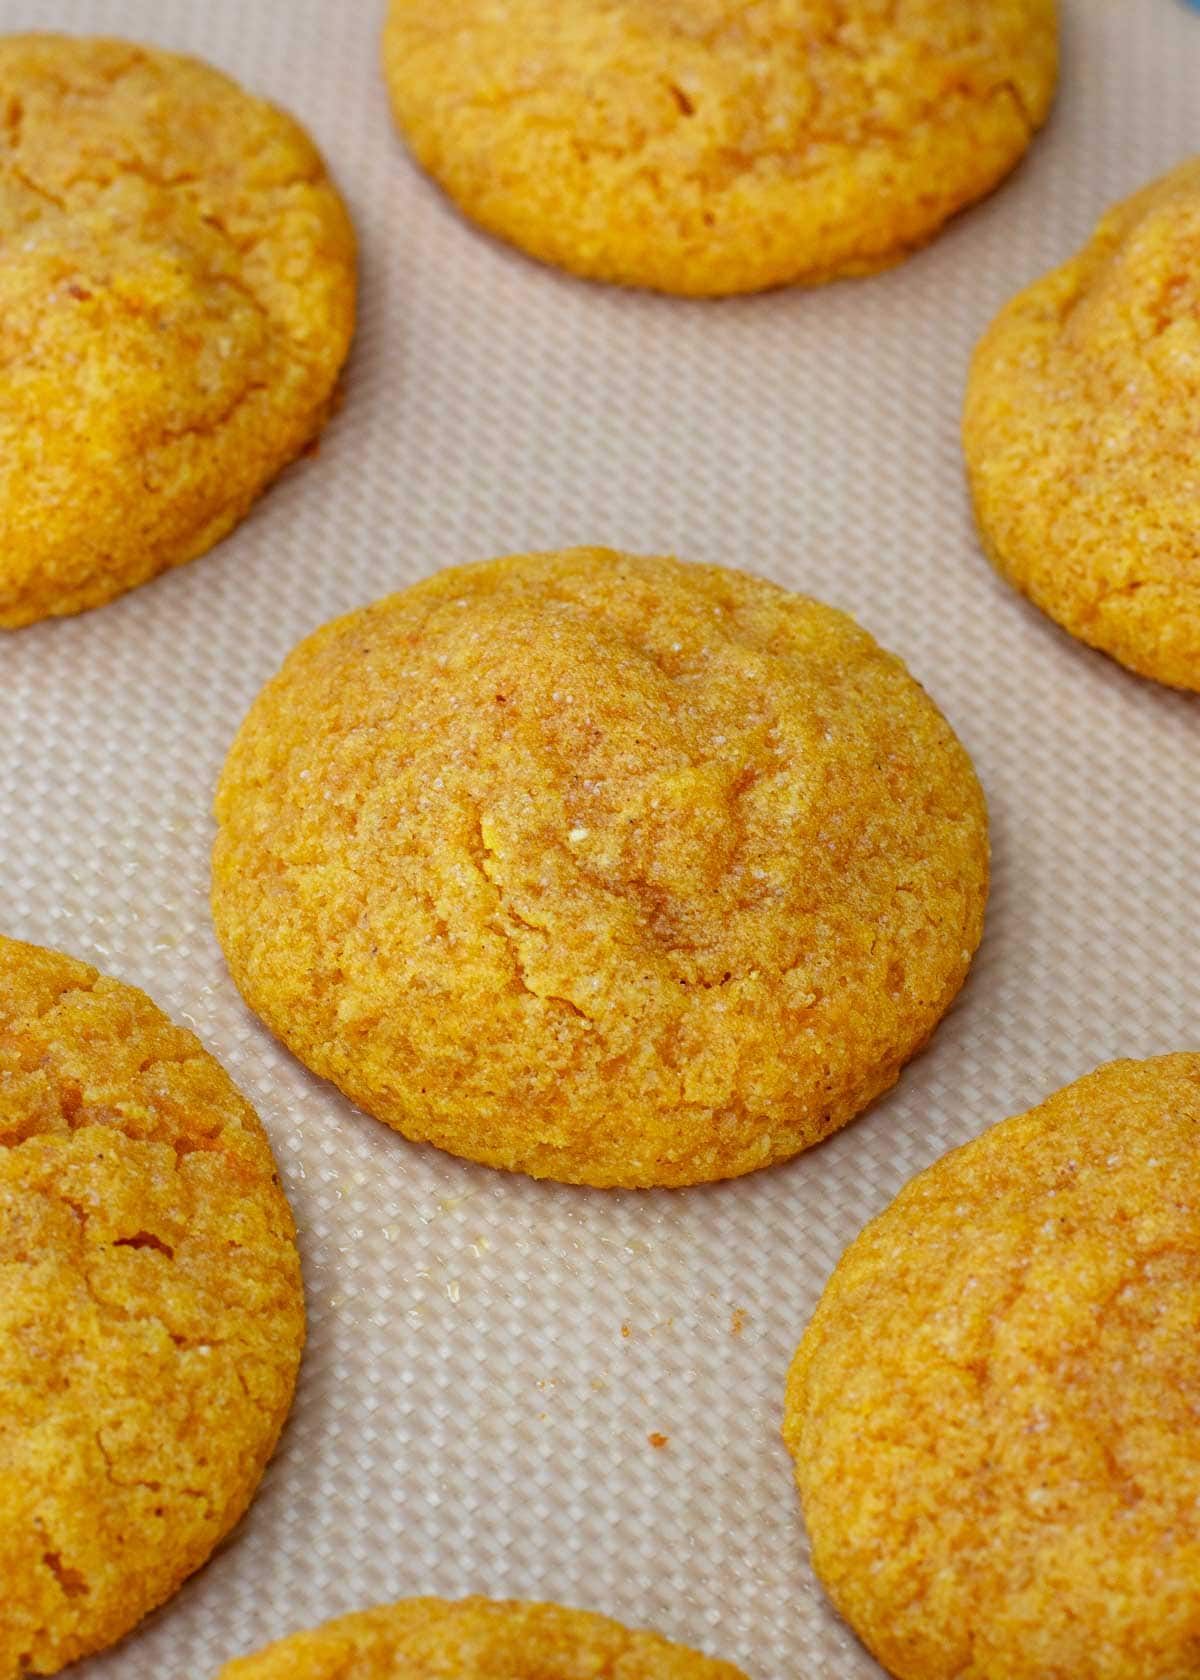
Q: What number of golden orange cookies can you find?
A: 7